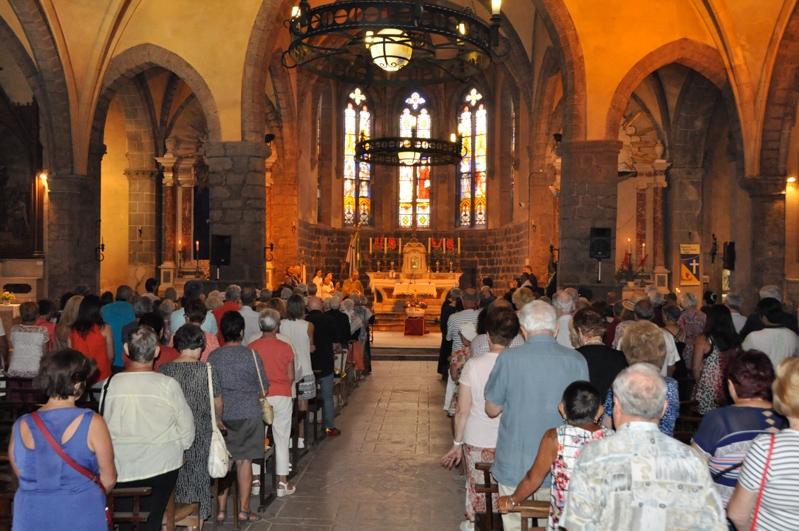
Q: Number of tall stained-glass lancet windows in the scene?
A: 3